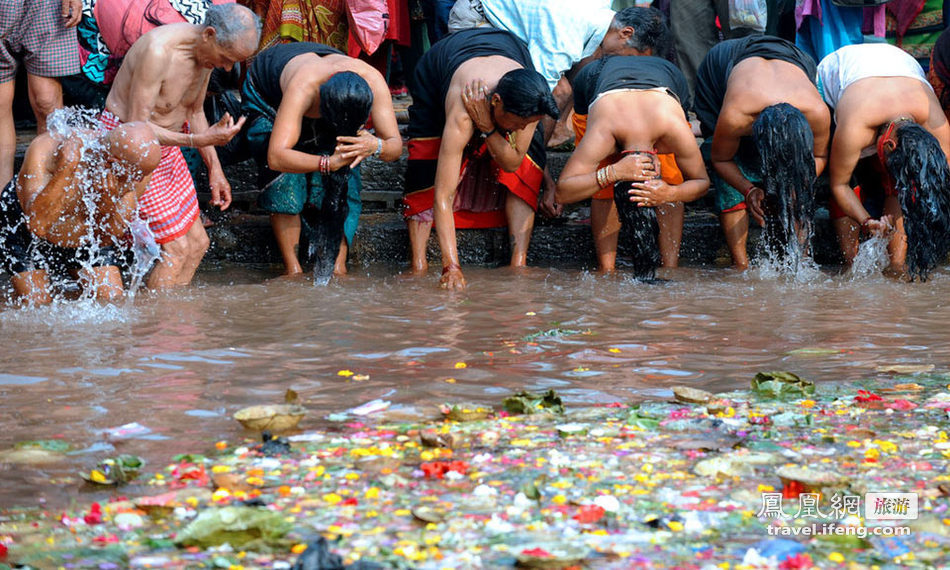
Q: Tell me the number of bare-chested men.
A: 2